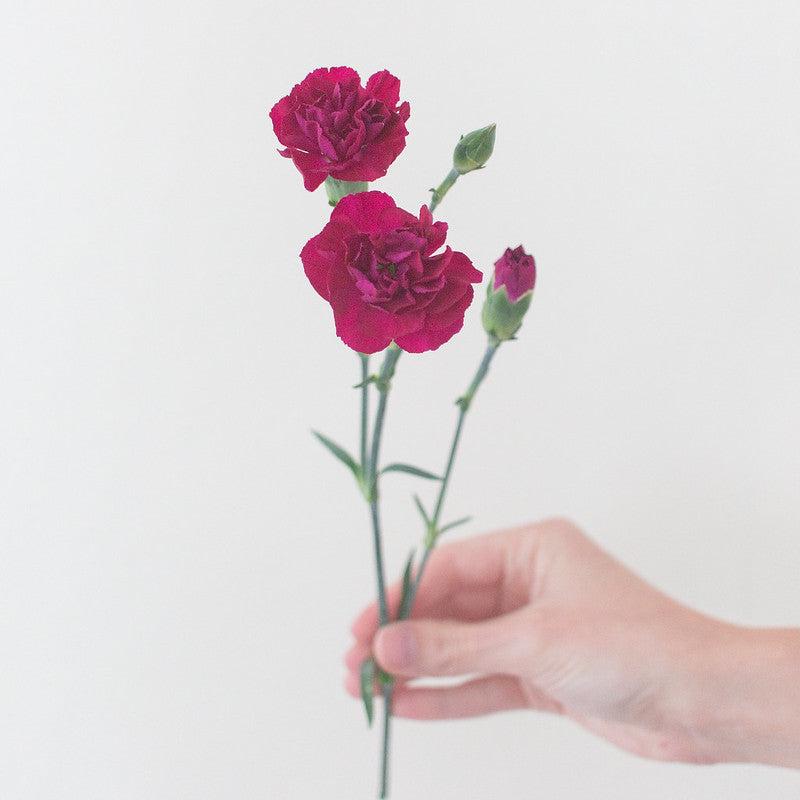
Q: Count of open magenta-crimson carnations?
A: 2